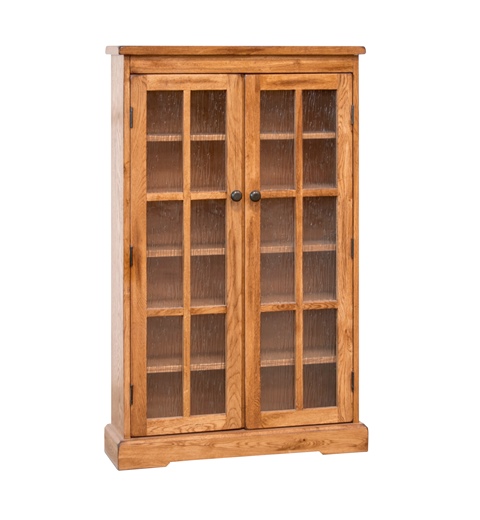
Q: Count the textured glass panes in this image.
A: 12